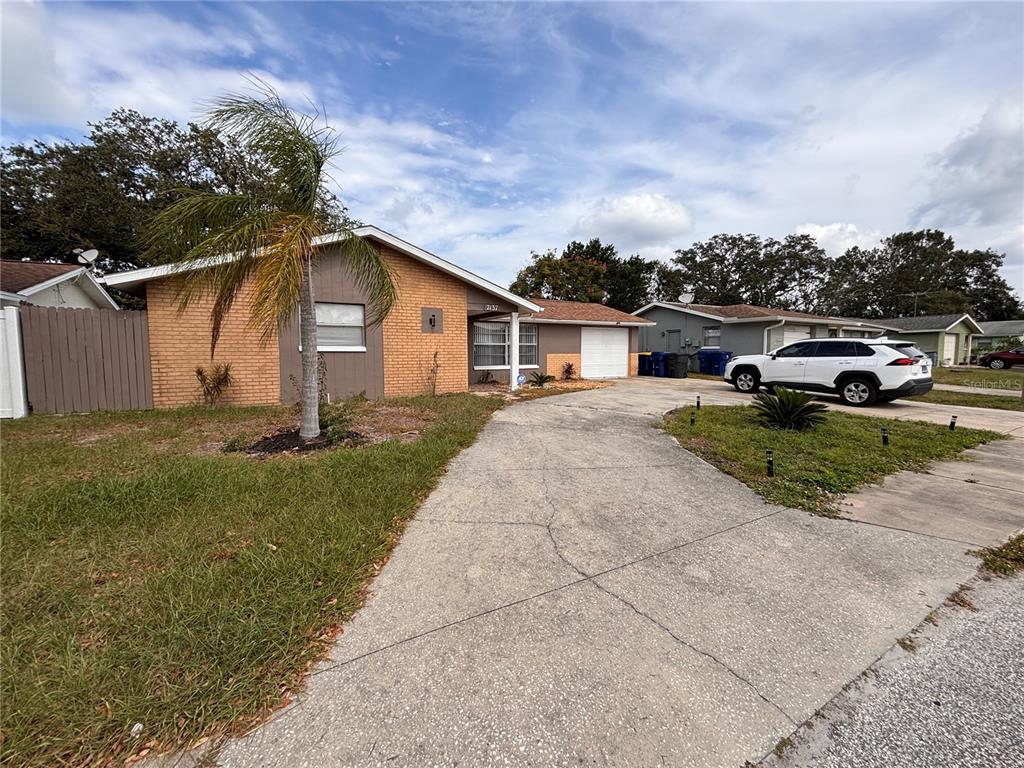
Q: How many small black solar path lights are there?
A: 5